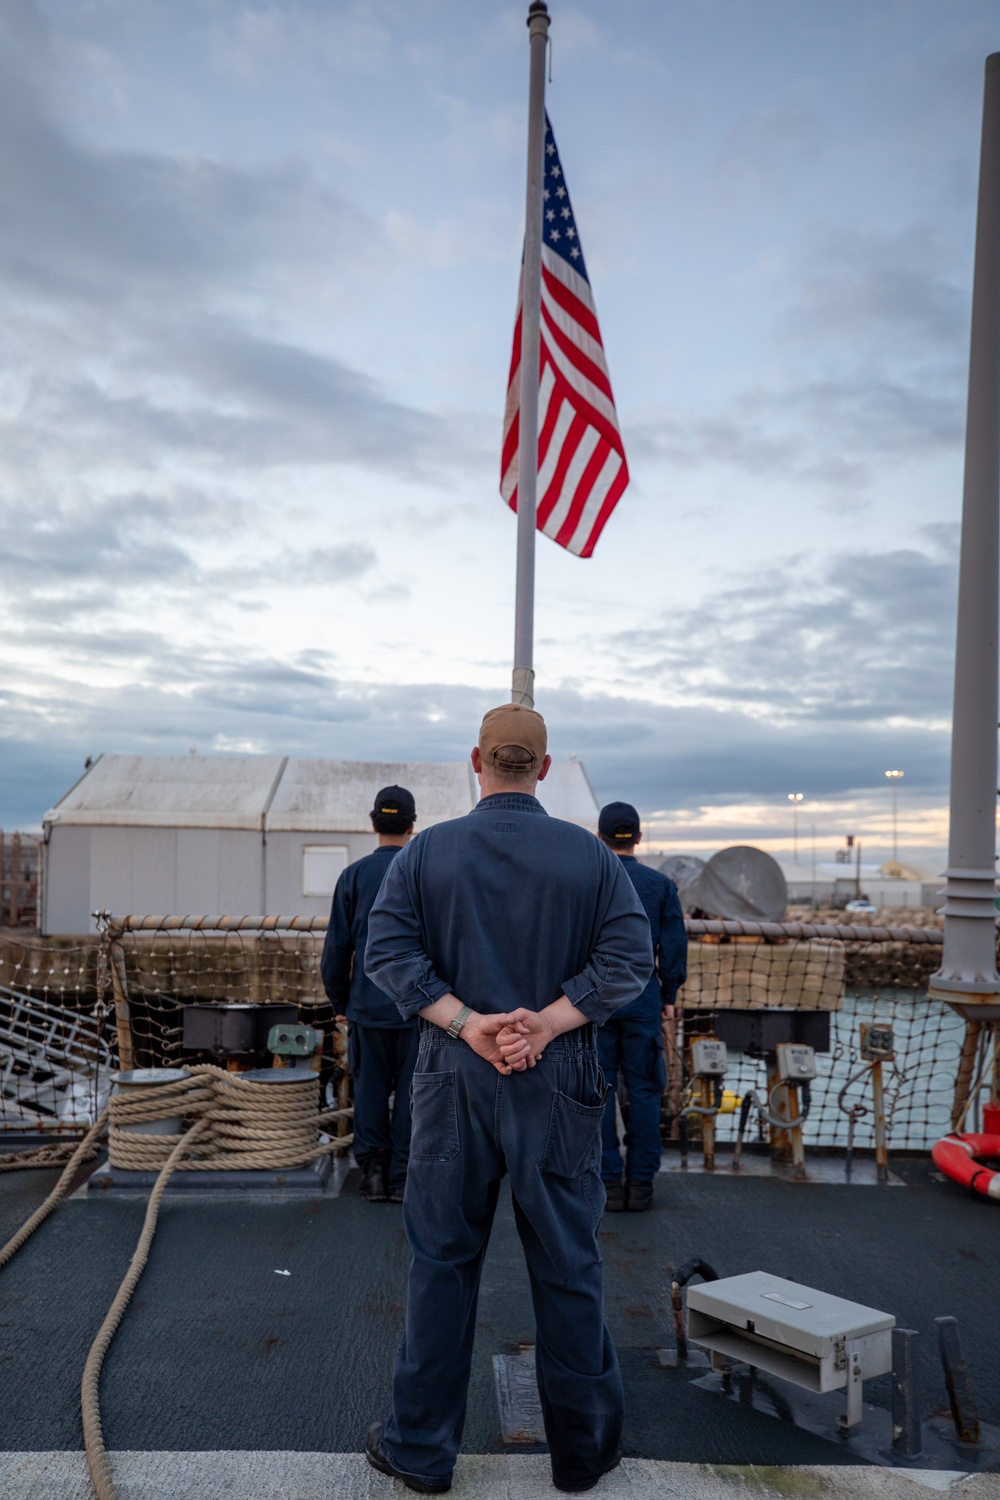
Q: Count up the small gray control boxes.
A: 2